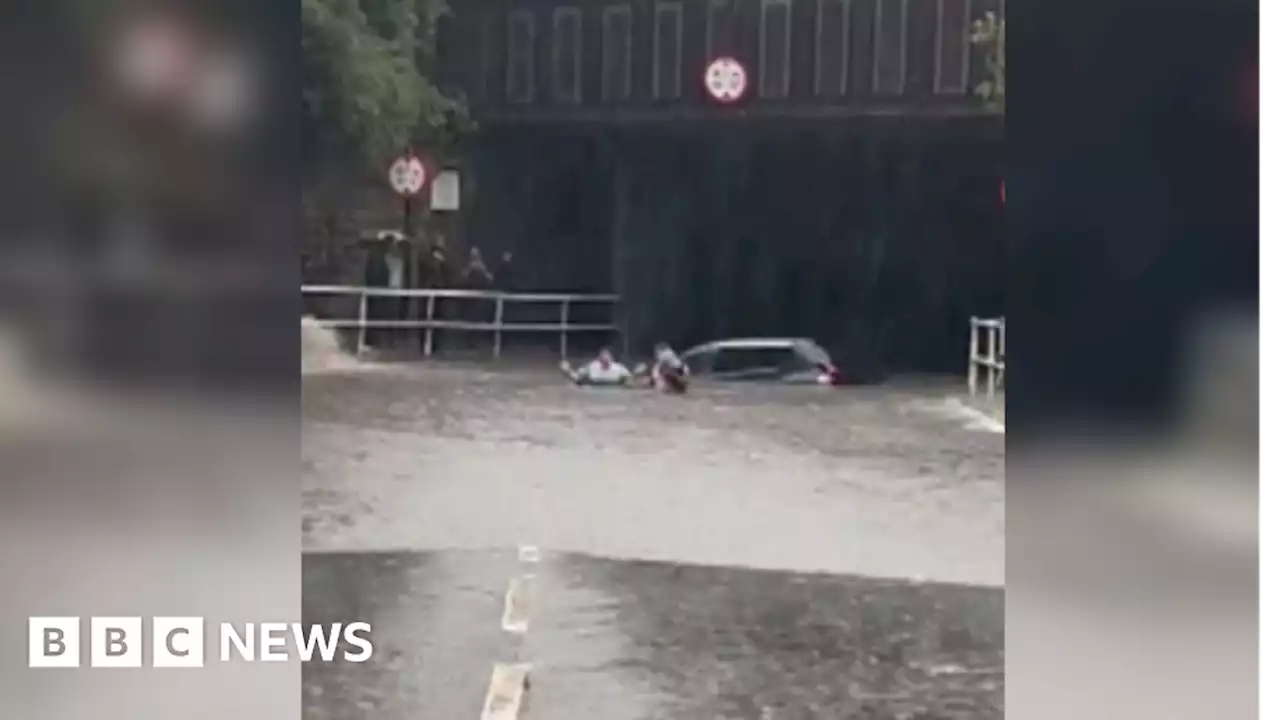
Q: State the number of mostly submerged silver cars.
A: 1